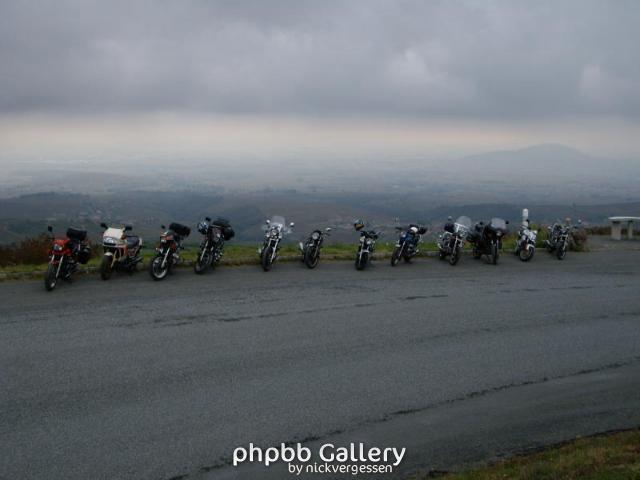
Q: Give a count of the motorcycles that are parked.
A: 12